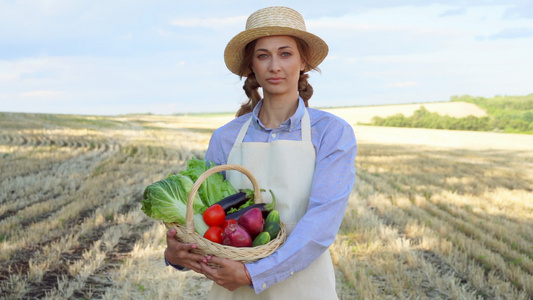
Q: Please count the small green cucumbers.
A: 3